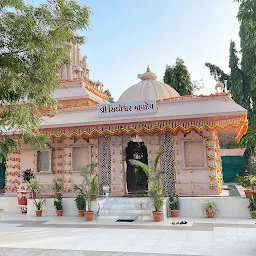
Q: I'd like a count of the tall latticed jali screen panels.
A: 2